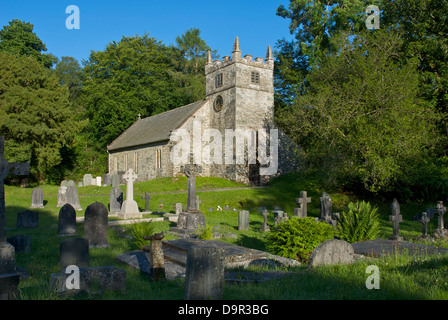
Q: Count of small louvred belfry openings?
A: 2